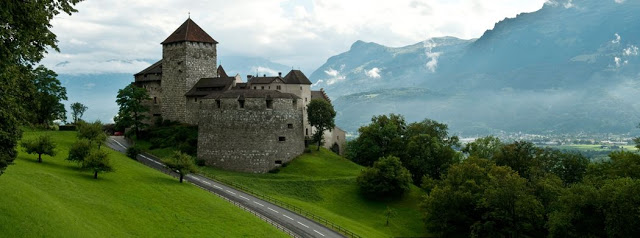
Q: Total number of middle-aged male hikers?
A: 0